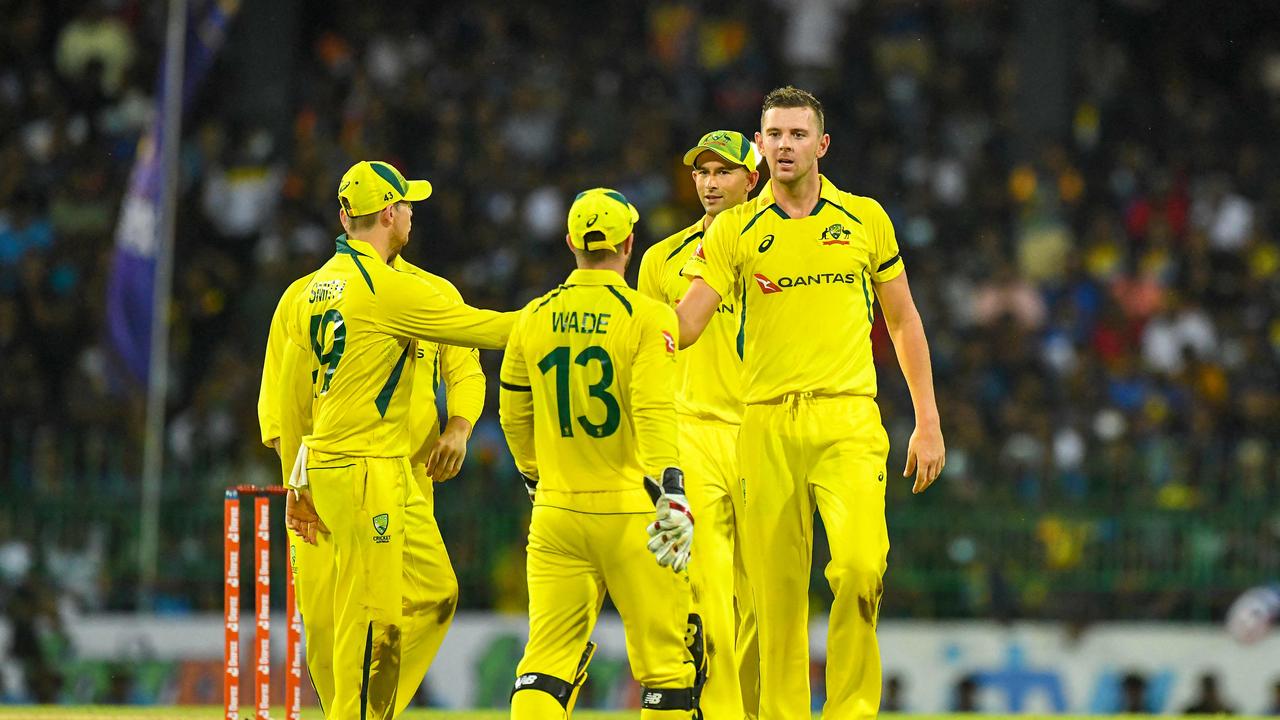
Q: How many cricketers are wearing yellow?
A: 5